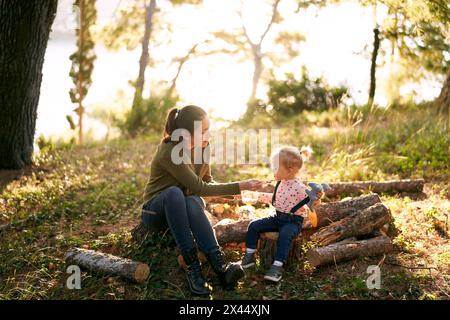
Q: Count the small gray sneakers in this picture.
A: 2